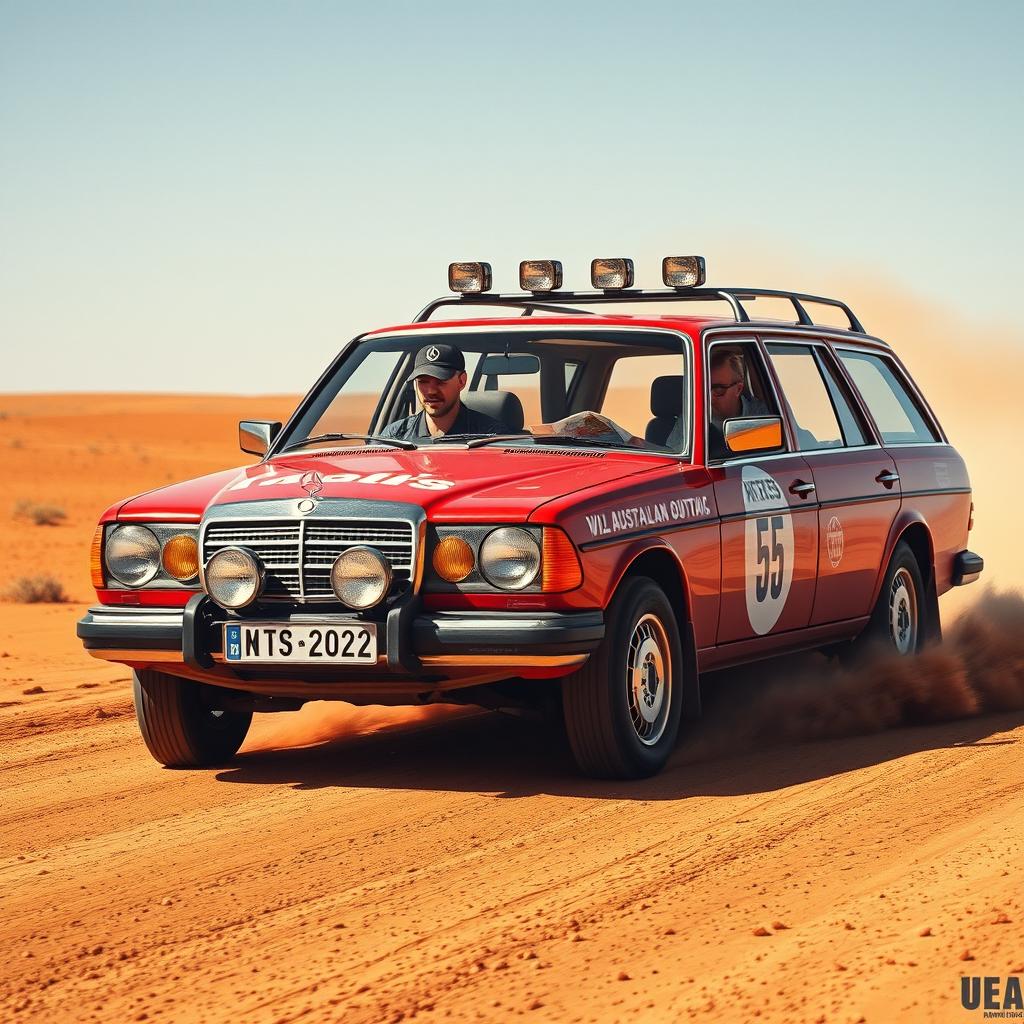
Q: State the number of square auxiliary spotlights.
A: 4